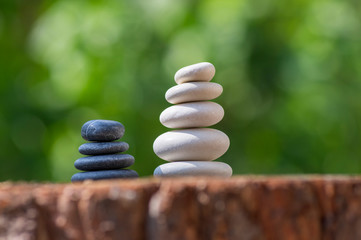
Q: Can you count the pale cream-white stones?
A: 5